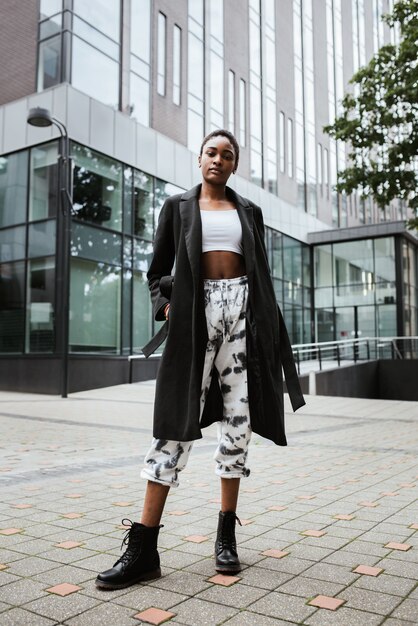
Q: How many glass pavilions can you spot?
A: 1